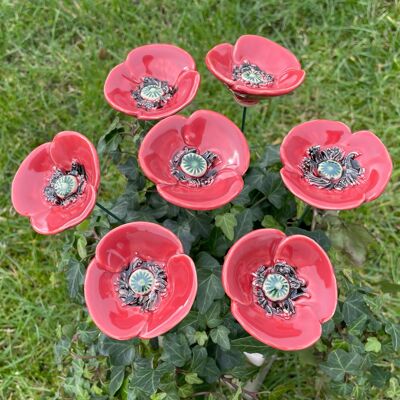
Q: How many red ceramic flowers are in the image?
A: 7